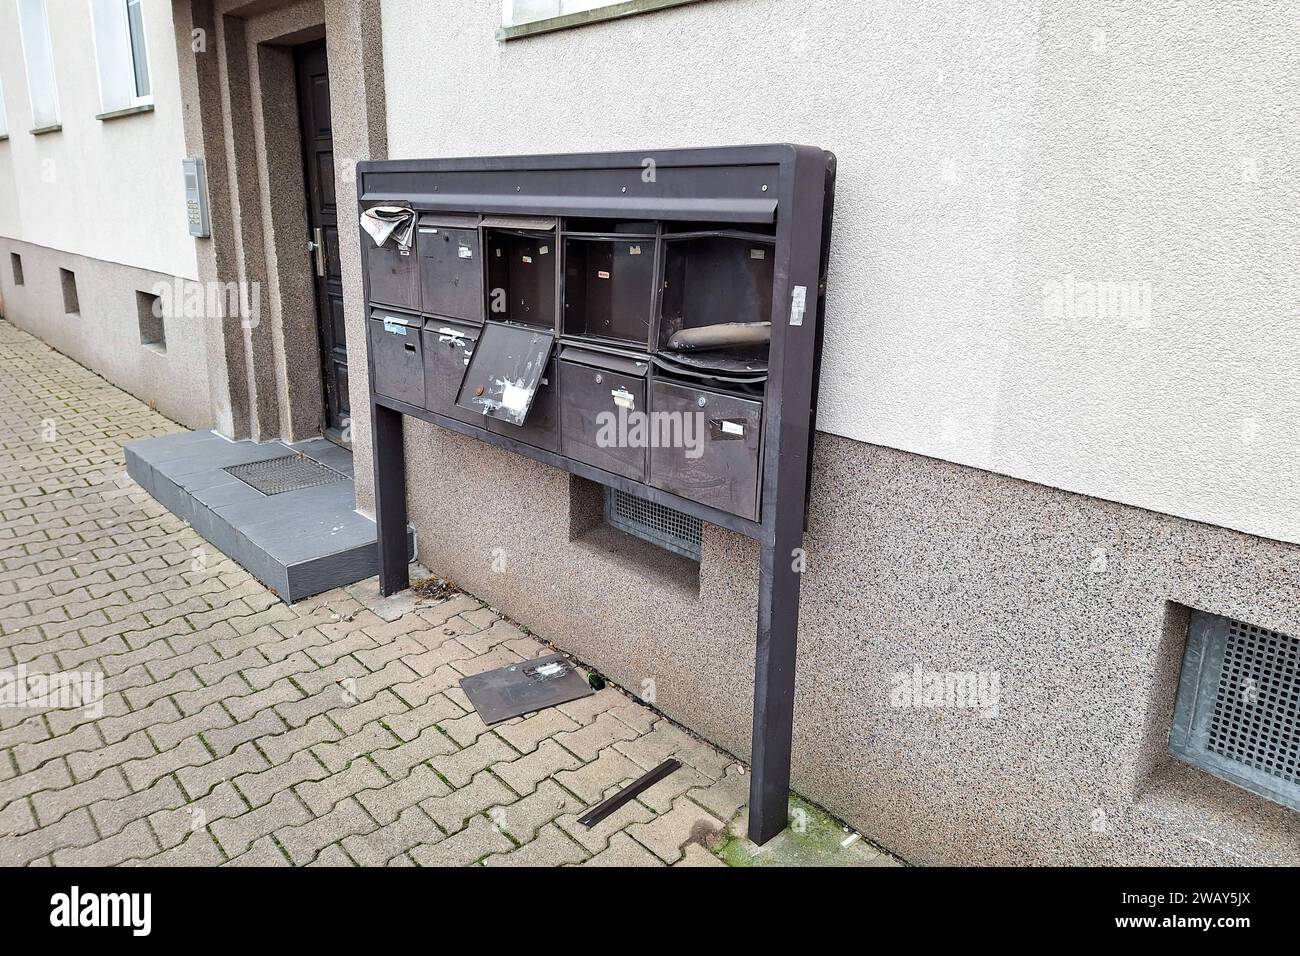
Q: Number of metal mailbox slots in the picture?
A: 10